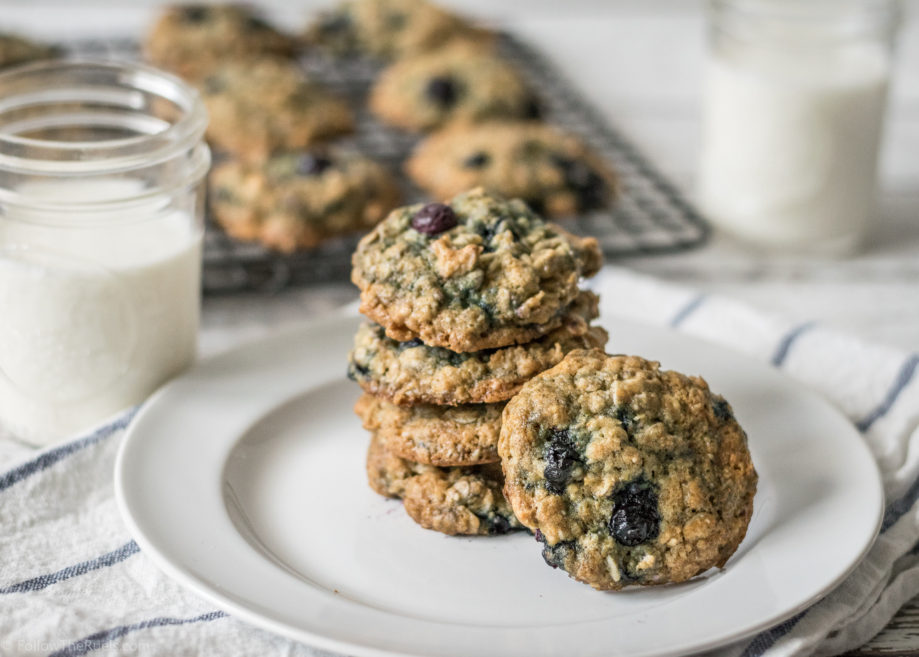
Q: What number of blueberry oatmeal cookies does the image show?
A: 12